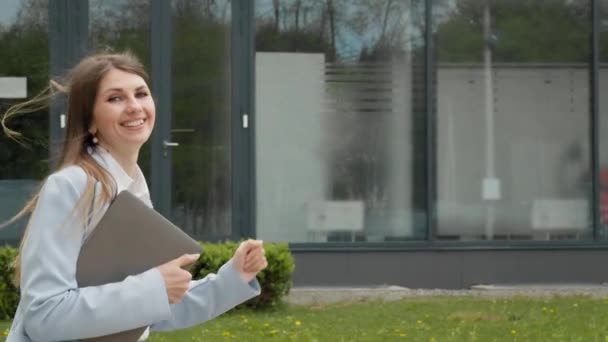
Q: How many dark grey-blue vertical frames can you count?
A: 5